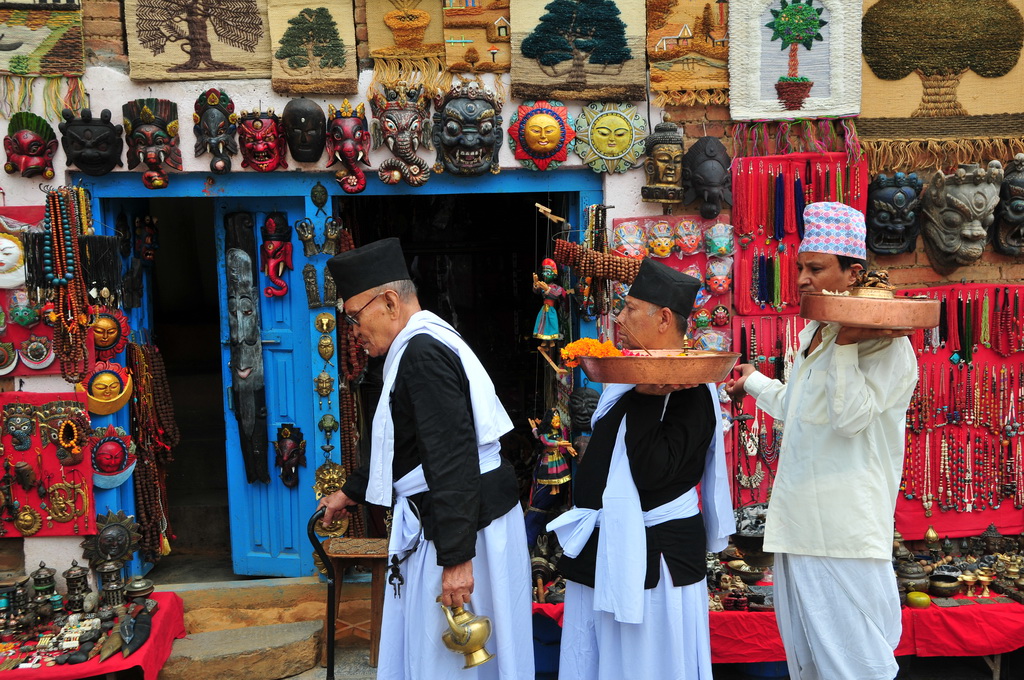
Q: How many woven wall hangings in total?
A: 9